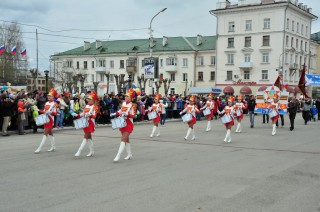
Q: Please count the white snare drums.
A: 9